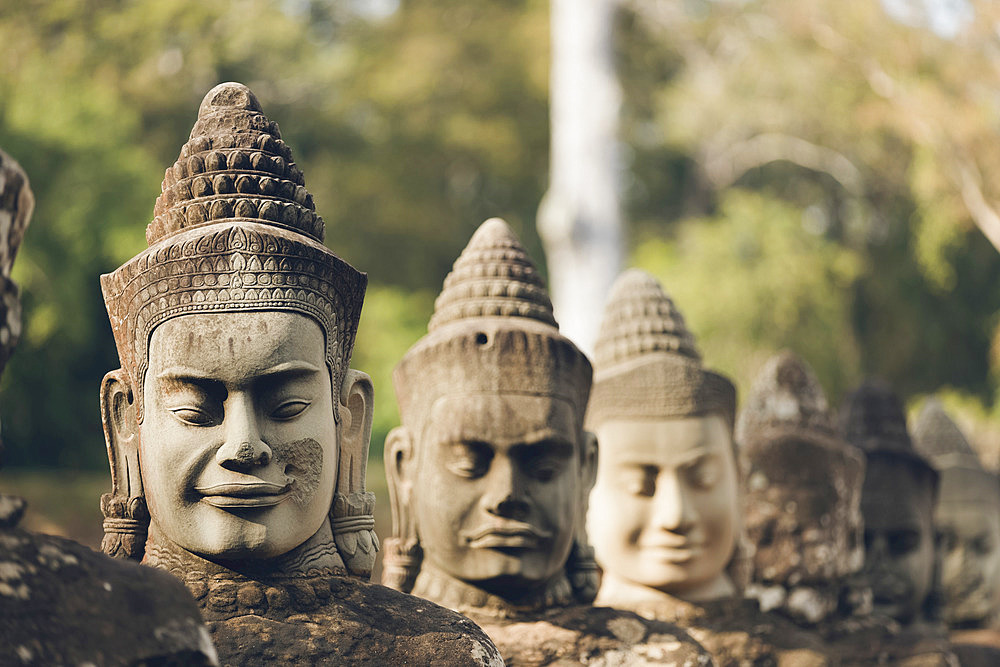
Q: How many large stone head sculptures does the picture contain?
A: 6